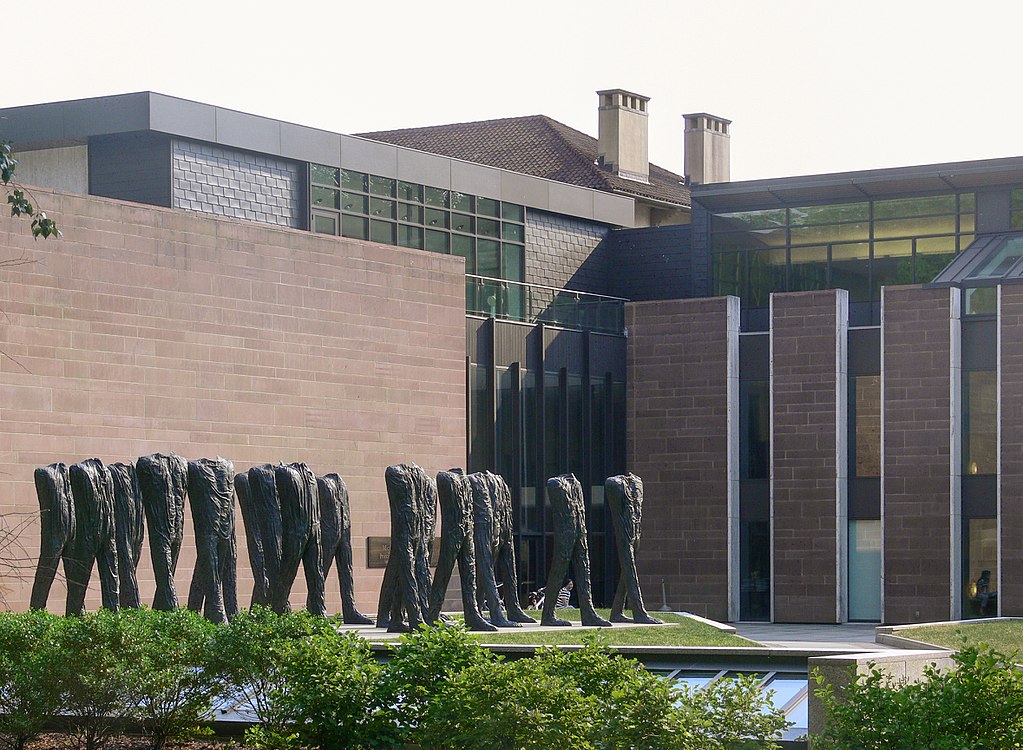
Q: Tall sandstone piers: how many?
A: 4